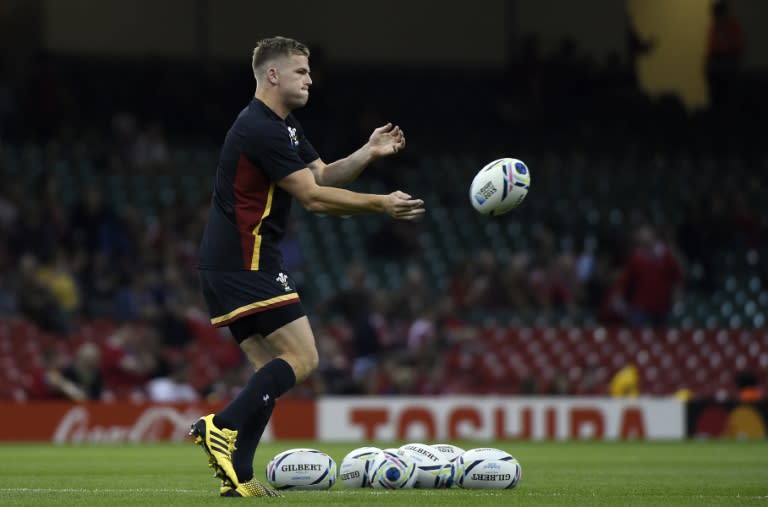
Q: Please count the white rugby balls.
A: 7